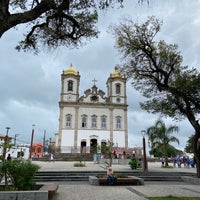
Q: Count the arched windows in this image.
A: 7